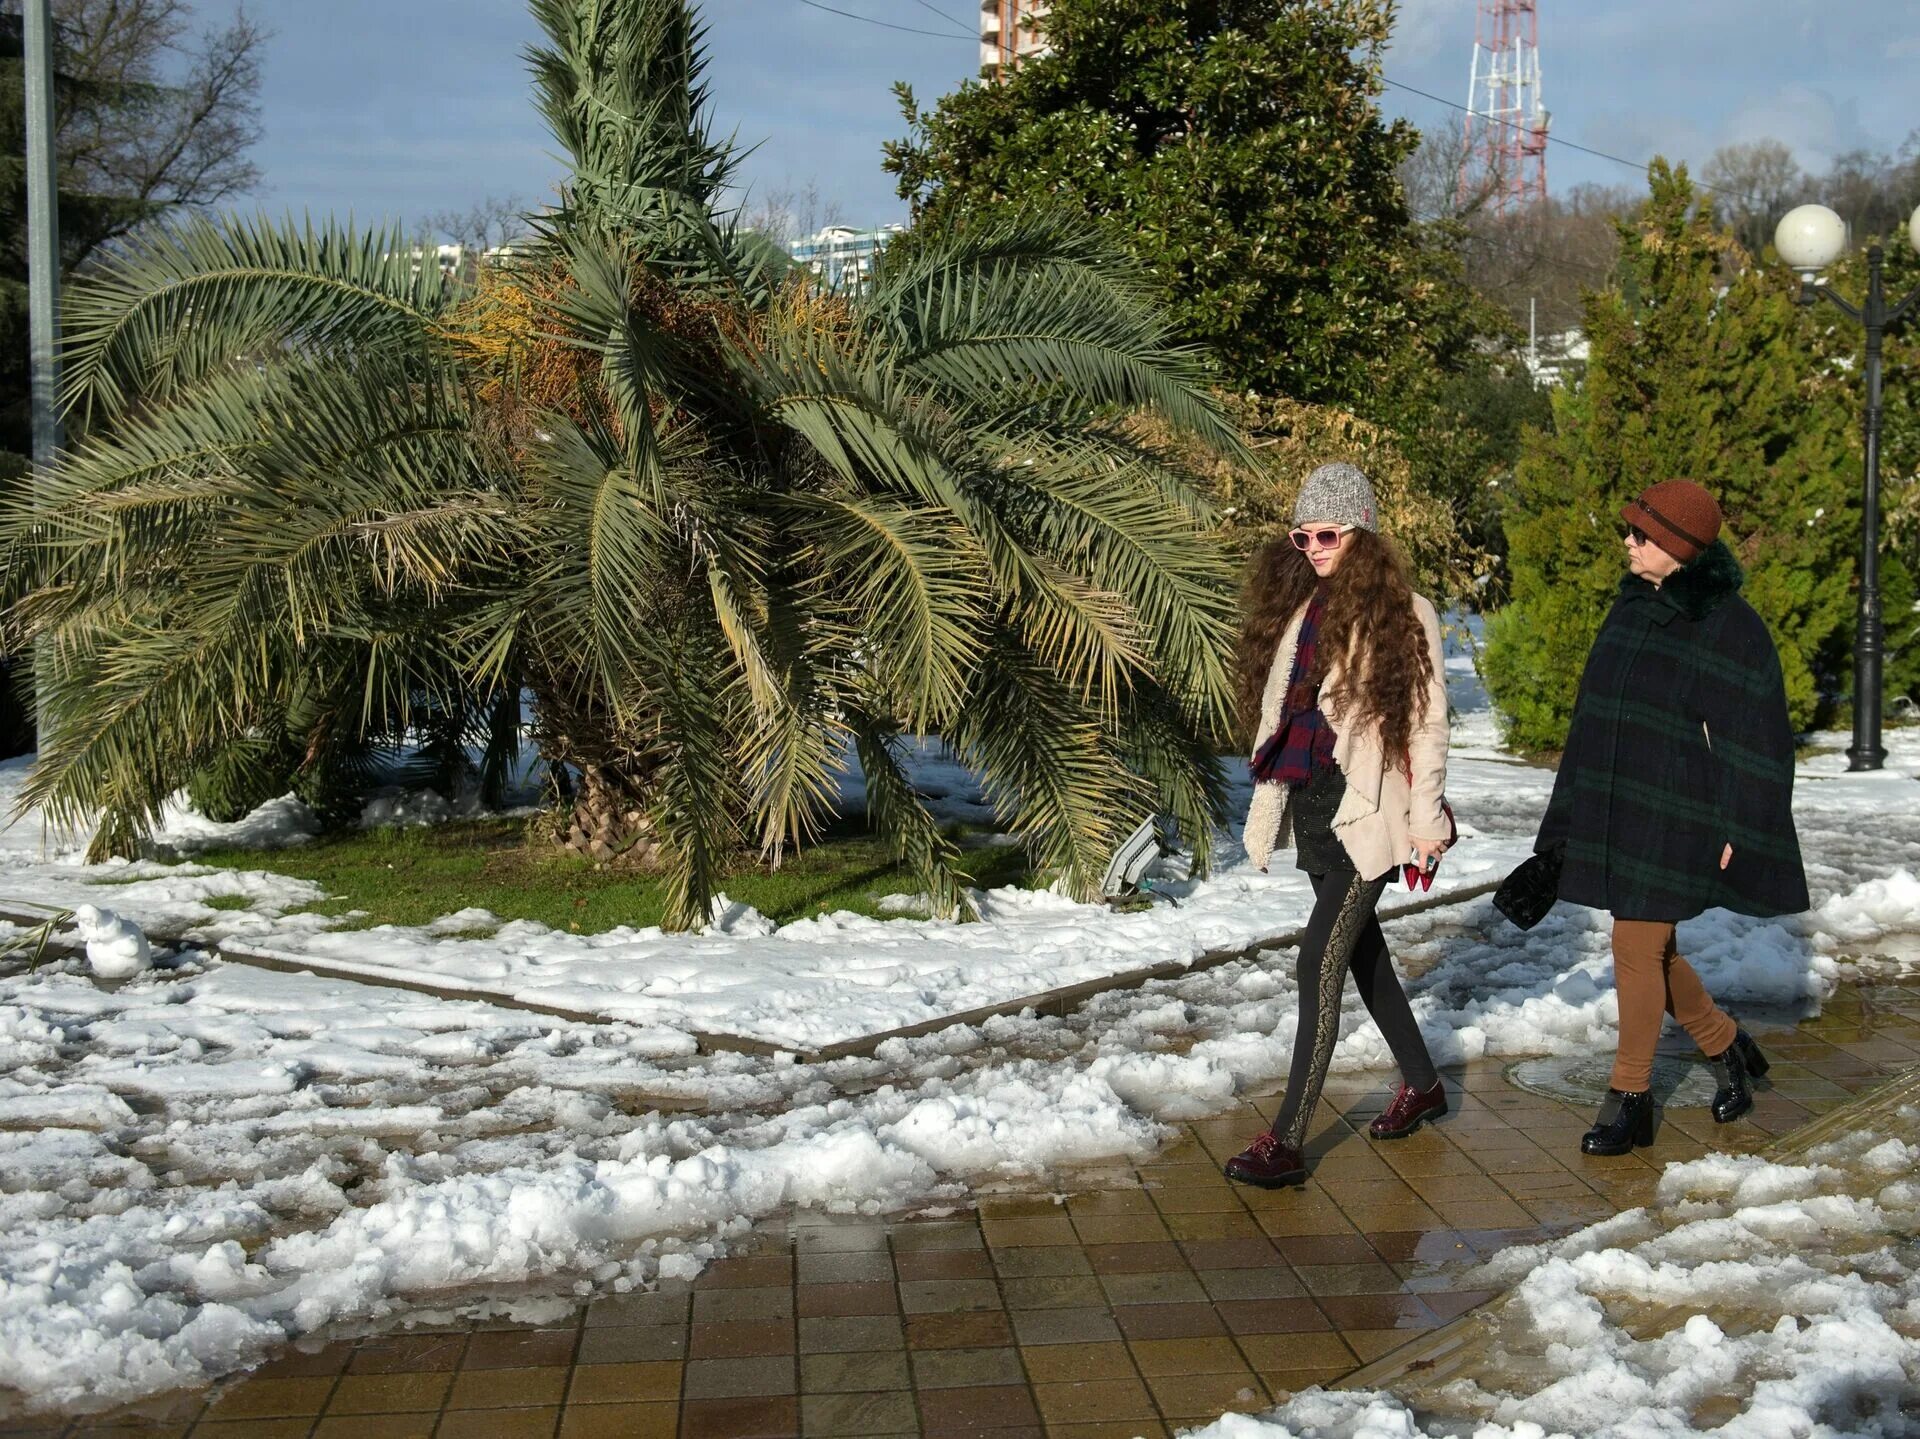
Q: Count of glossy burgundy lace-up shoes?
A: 2